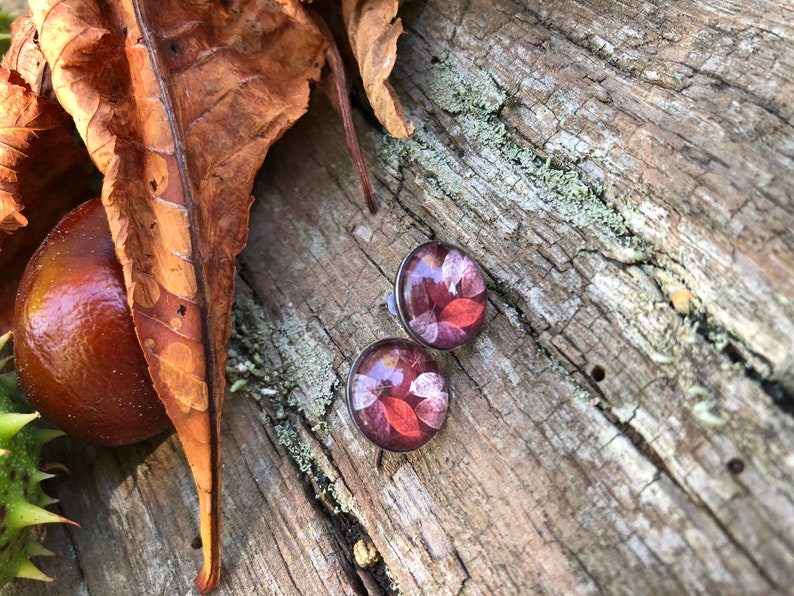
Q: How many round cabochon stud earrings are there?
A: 2